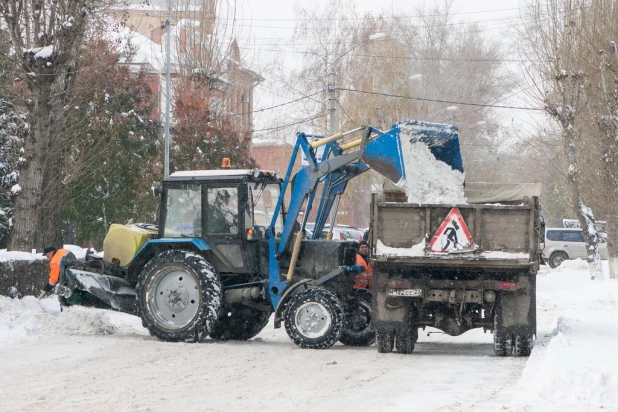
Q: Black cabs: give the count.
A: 1